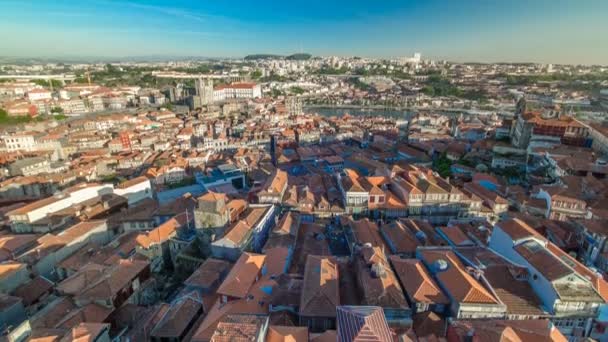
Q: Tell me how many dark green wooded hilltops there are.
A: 2